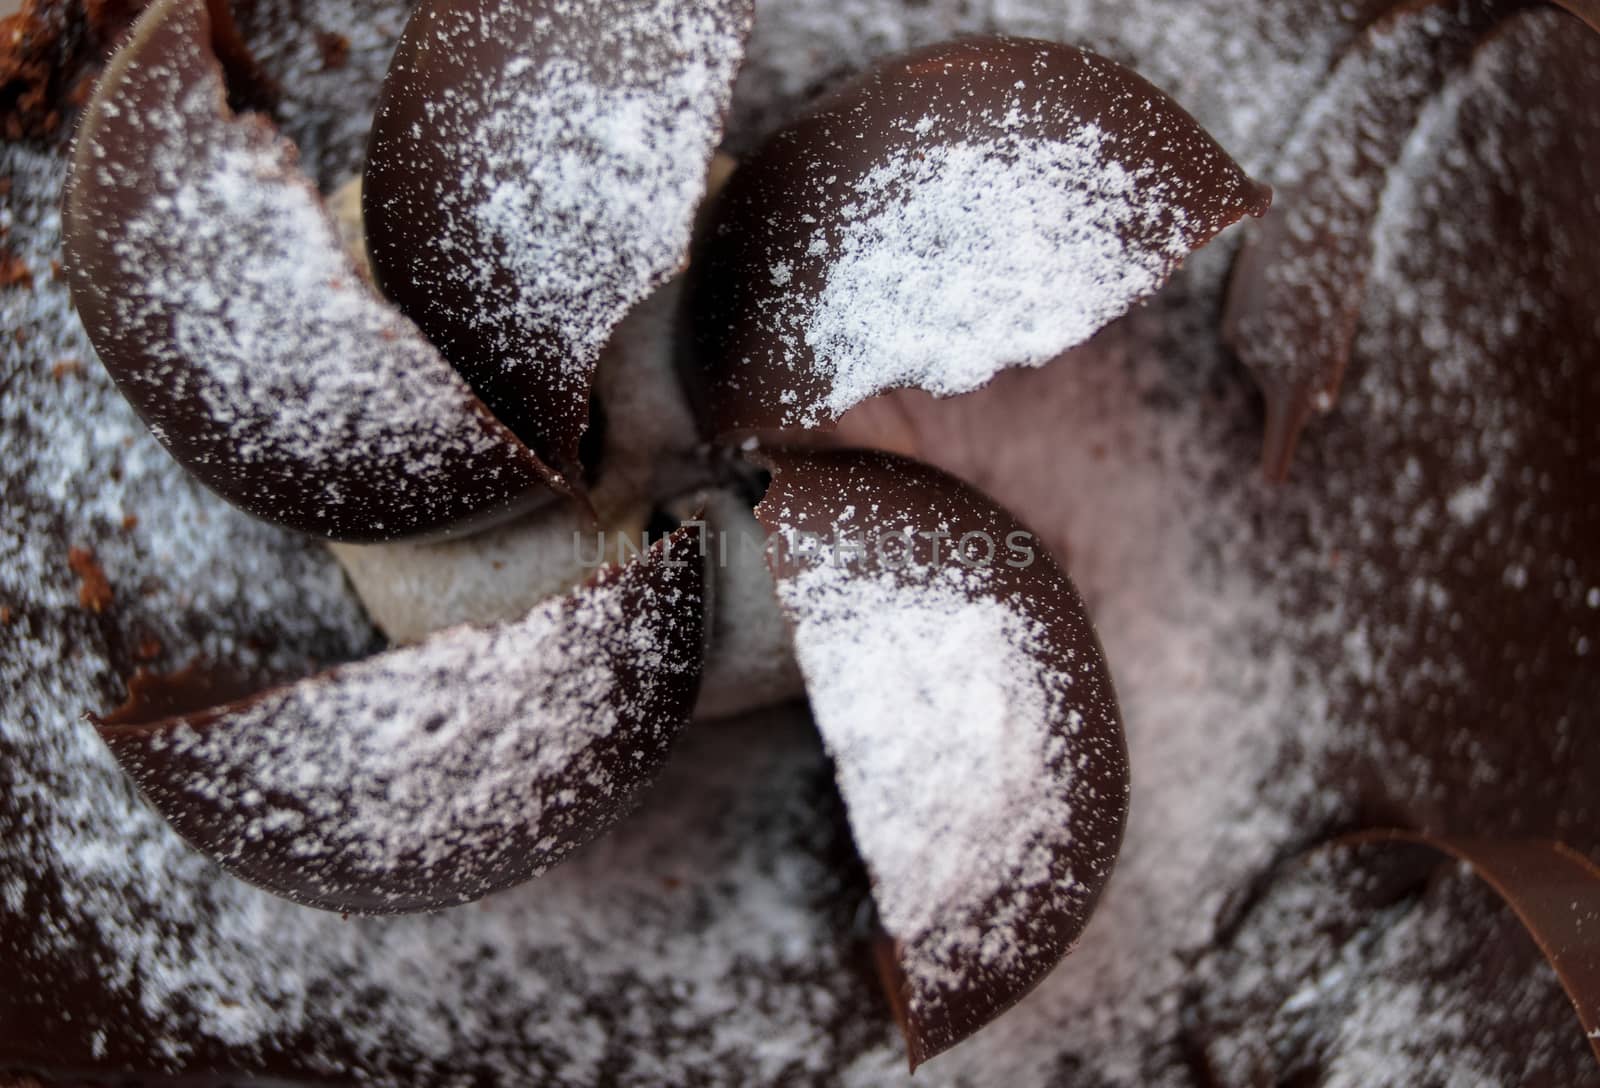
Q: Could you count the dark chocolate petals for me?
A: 5